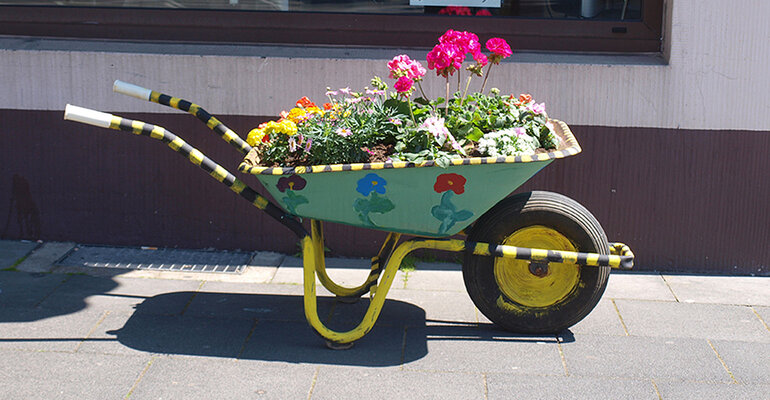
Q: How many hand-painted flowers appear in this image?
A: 3